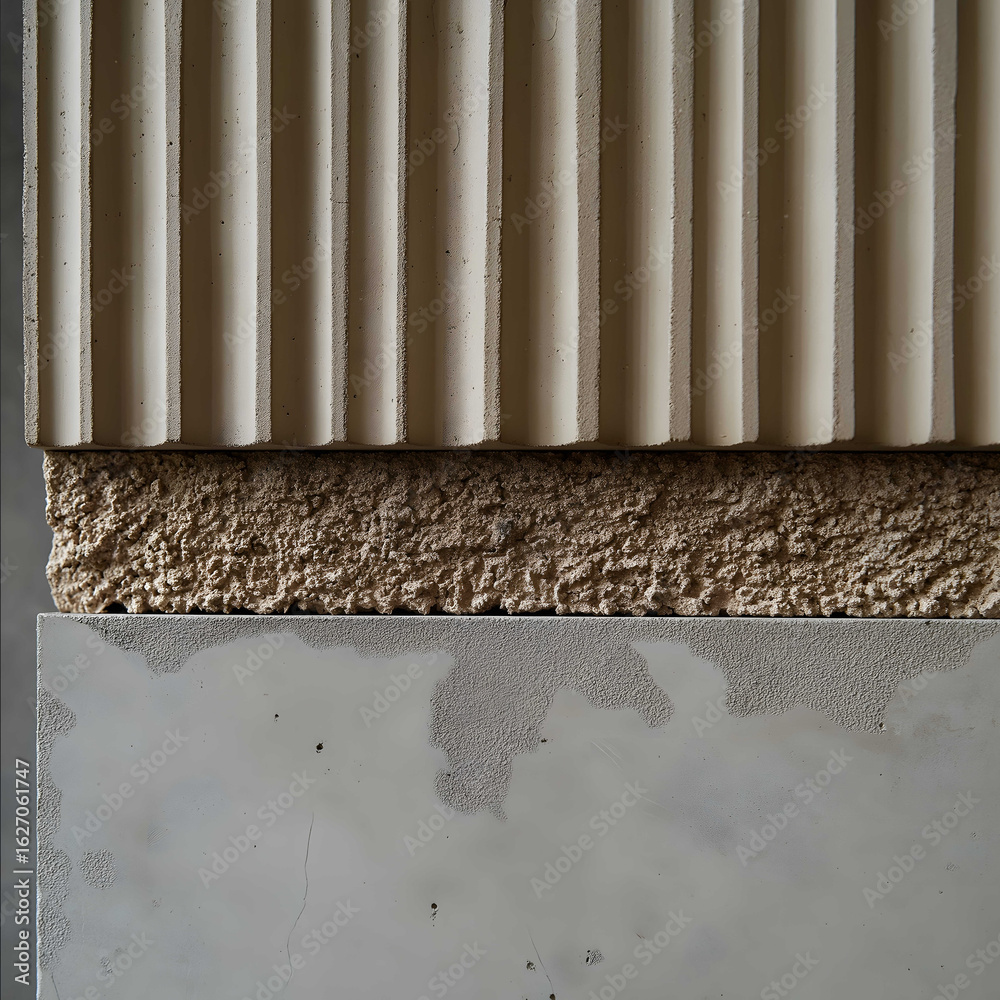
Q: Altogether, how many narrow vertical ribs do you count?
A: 12